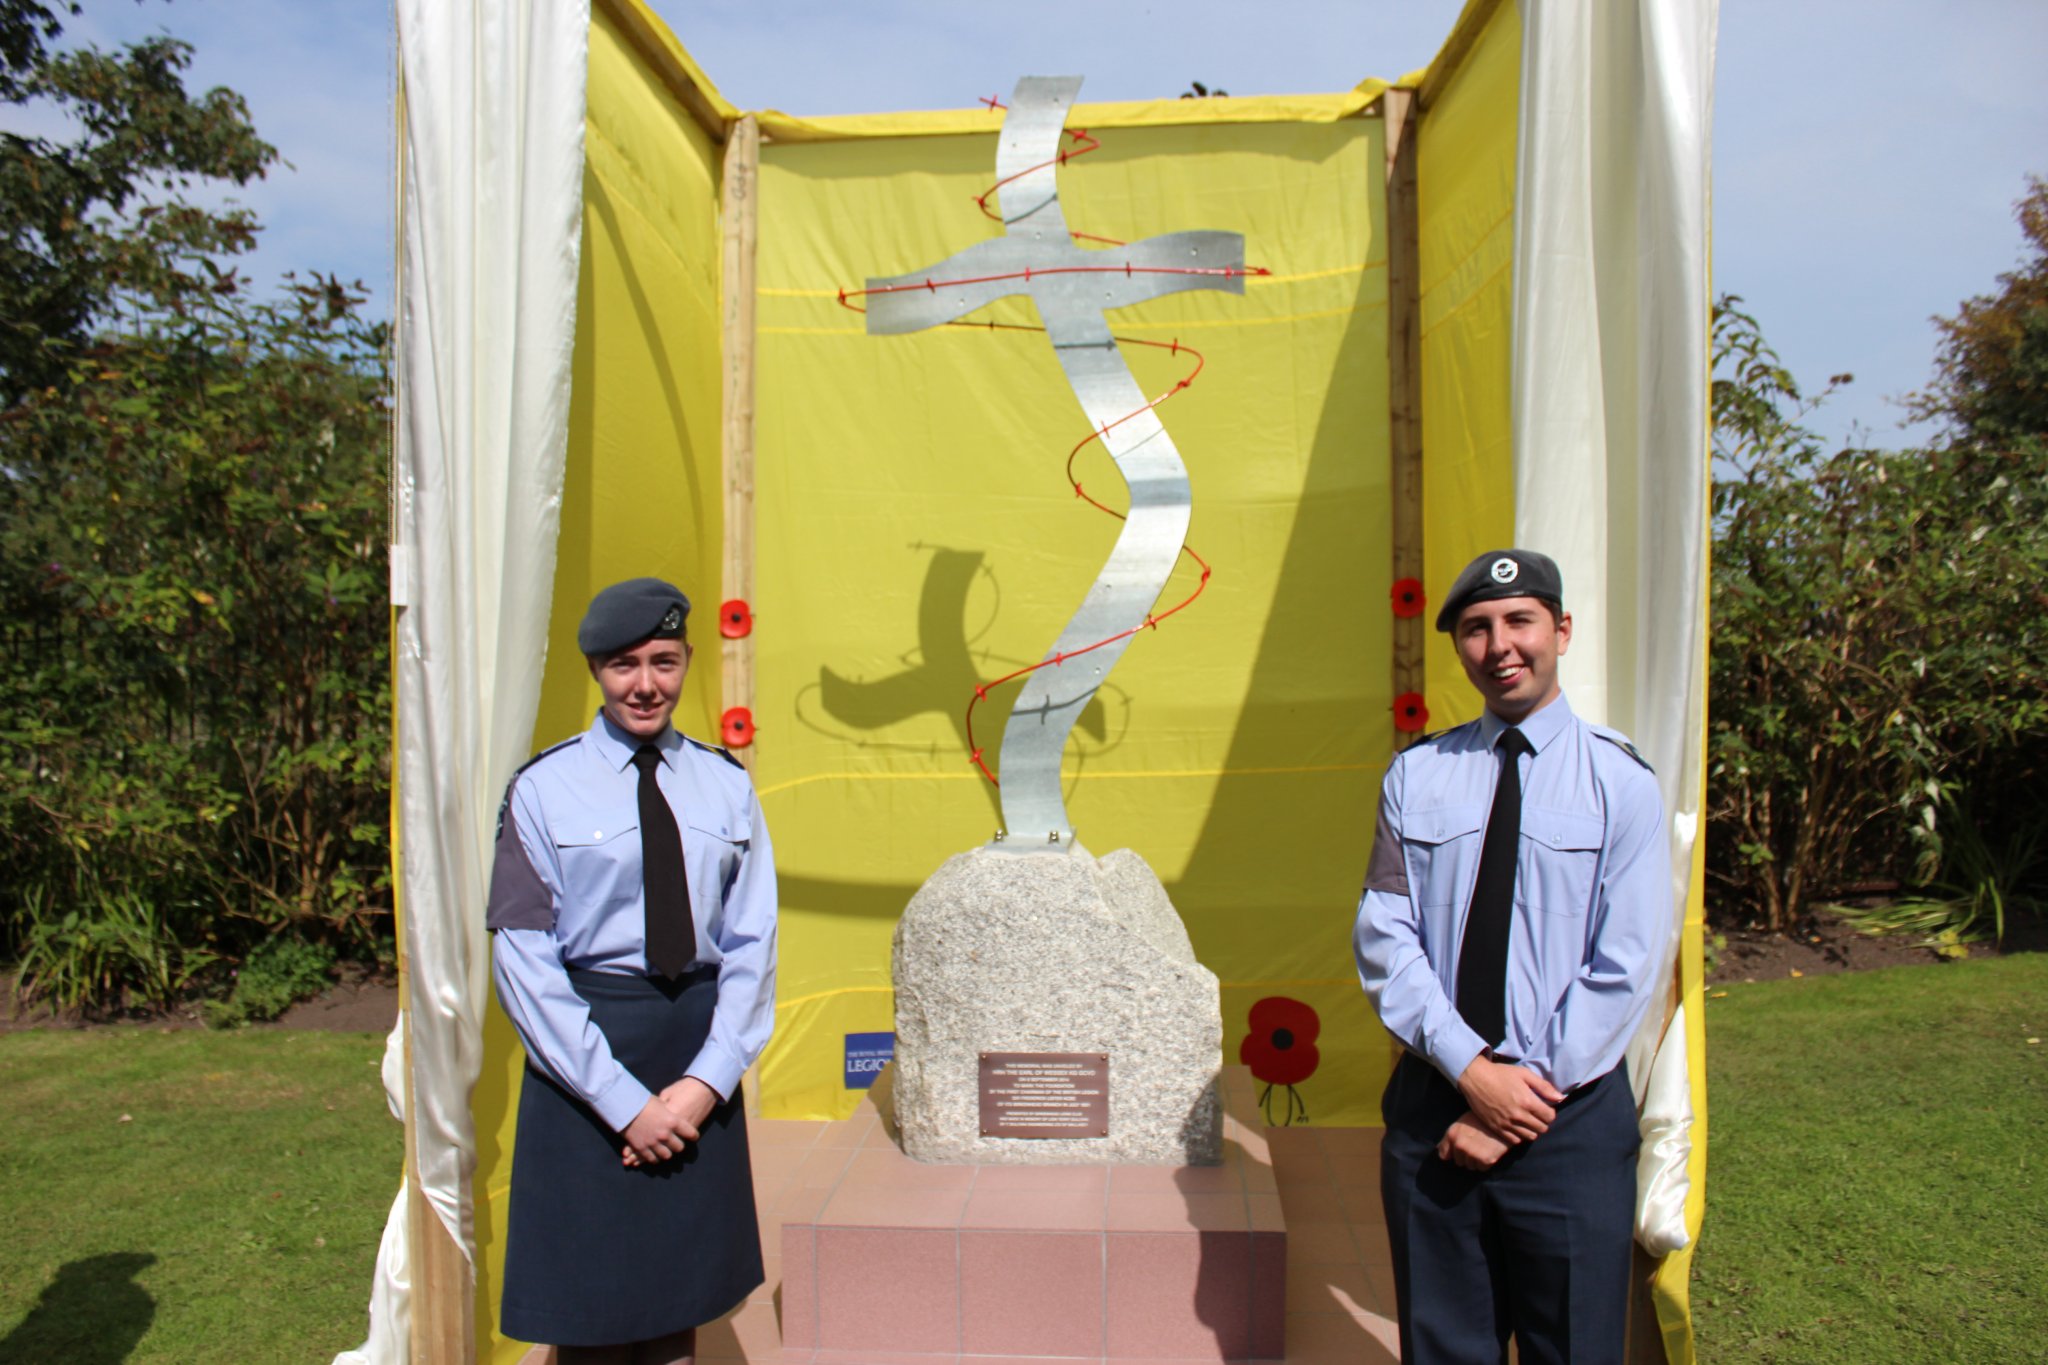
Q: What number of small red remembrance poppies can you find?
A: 4